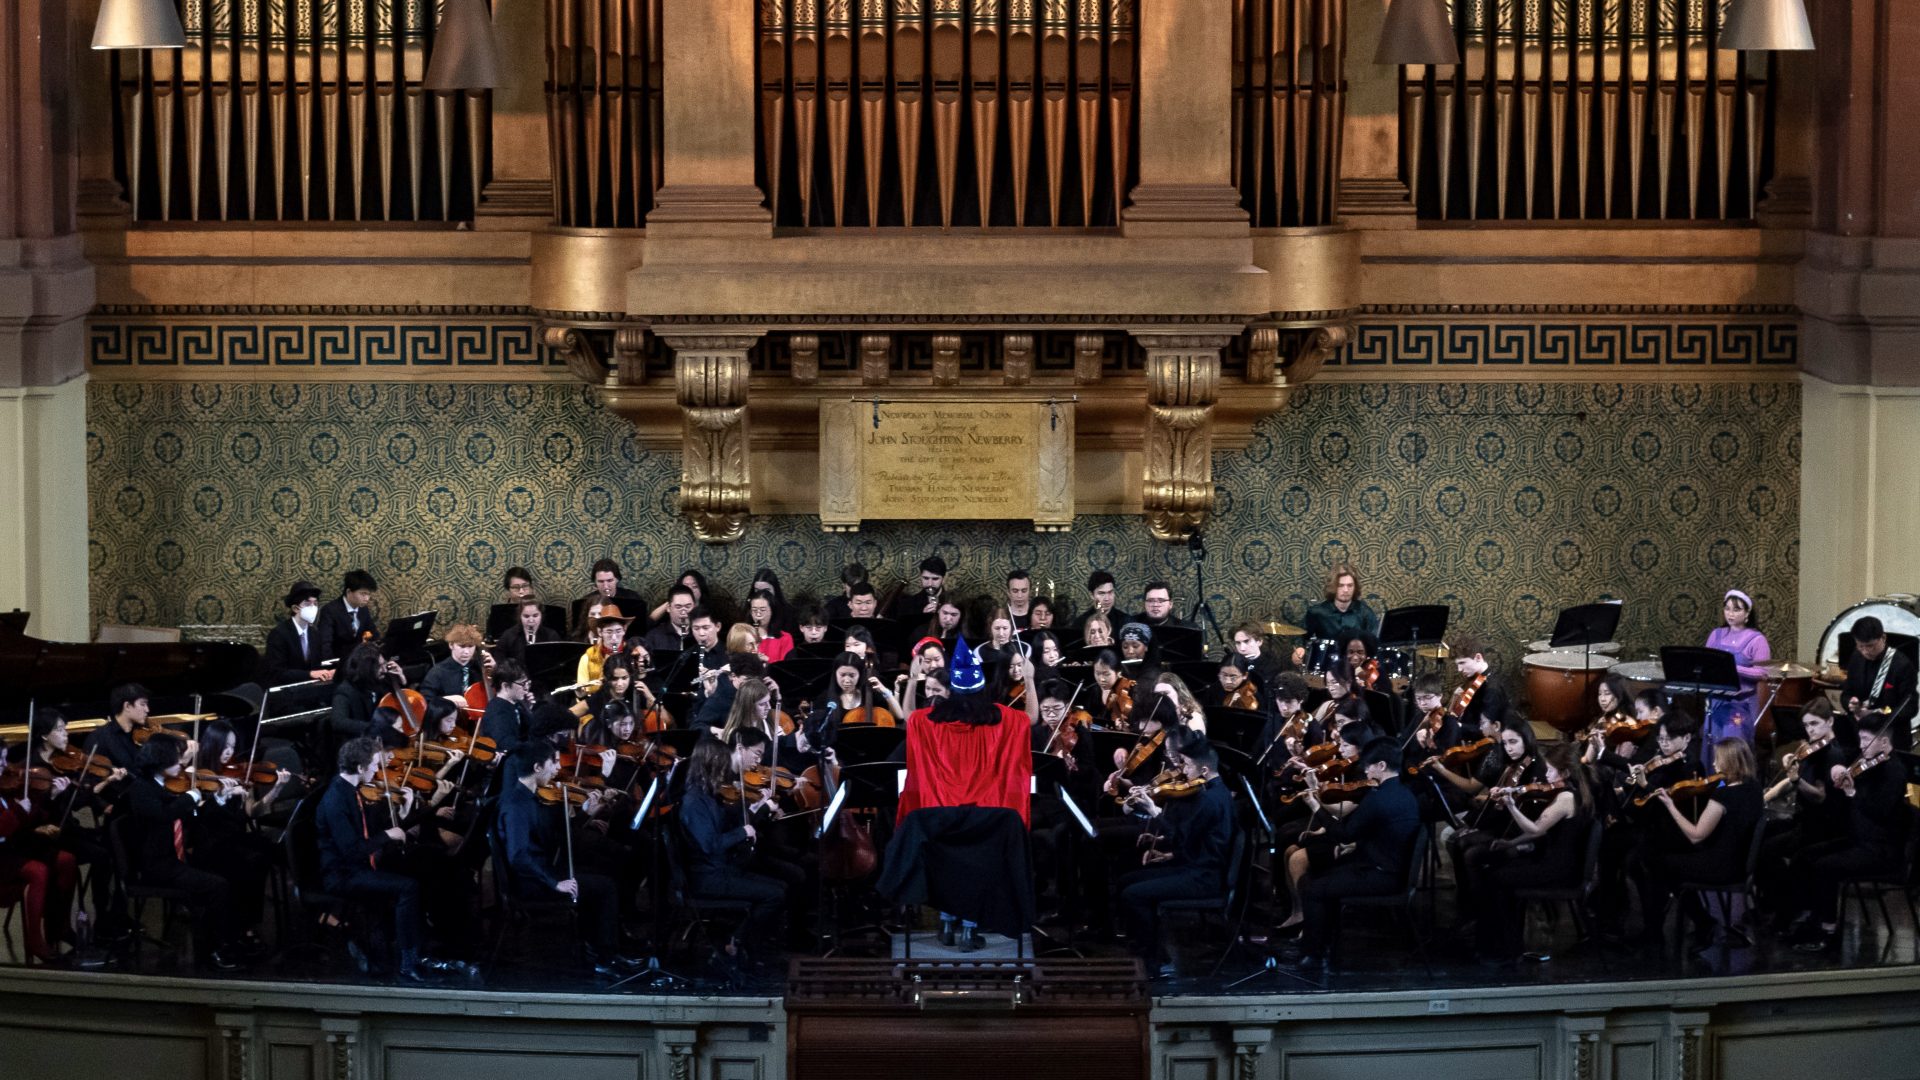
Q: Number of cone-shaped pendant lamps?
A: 4